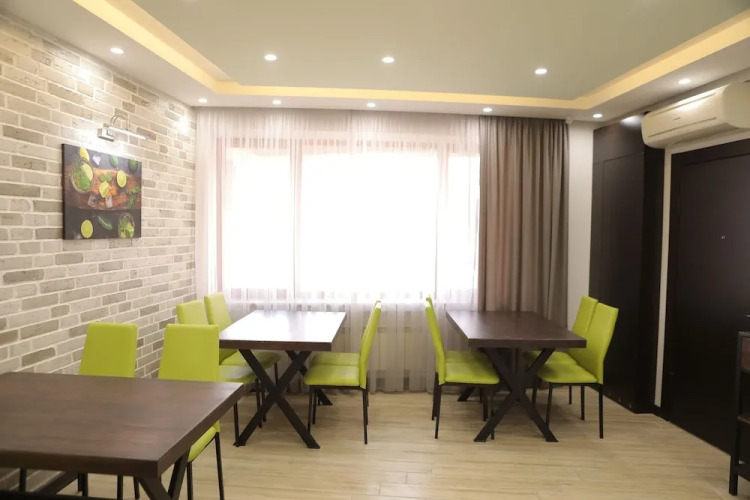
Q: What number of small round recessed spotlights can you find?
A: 10